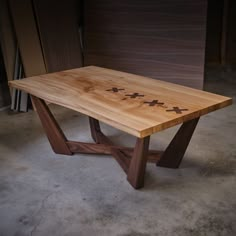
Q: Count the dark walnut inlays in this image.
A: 4